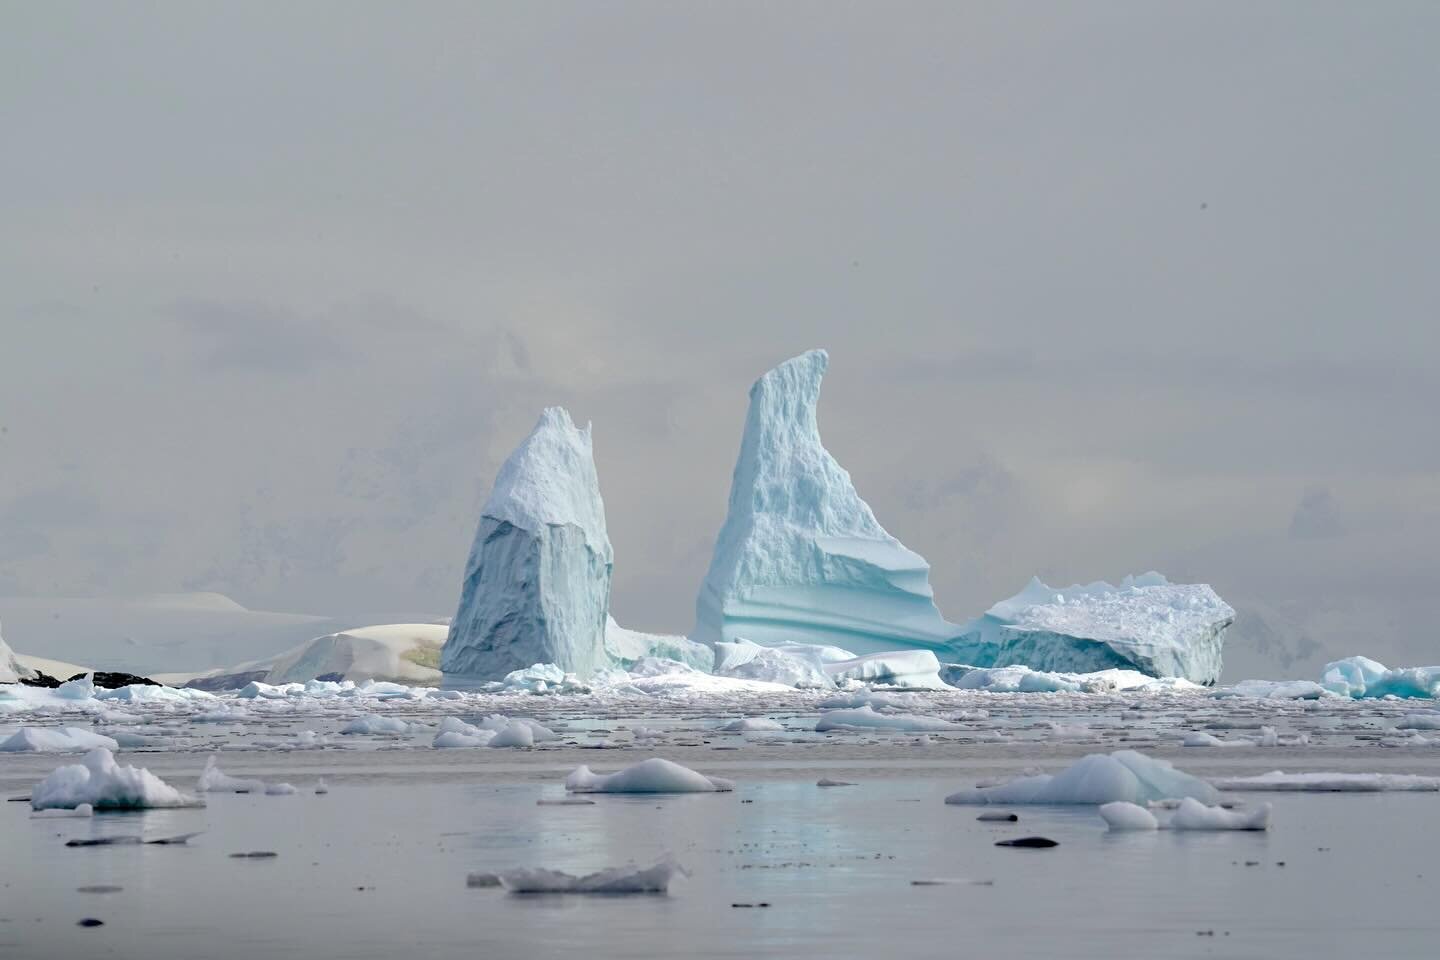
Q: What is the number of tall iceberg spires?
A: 2